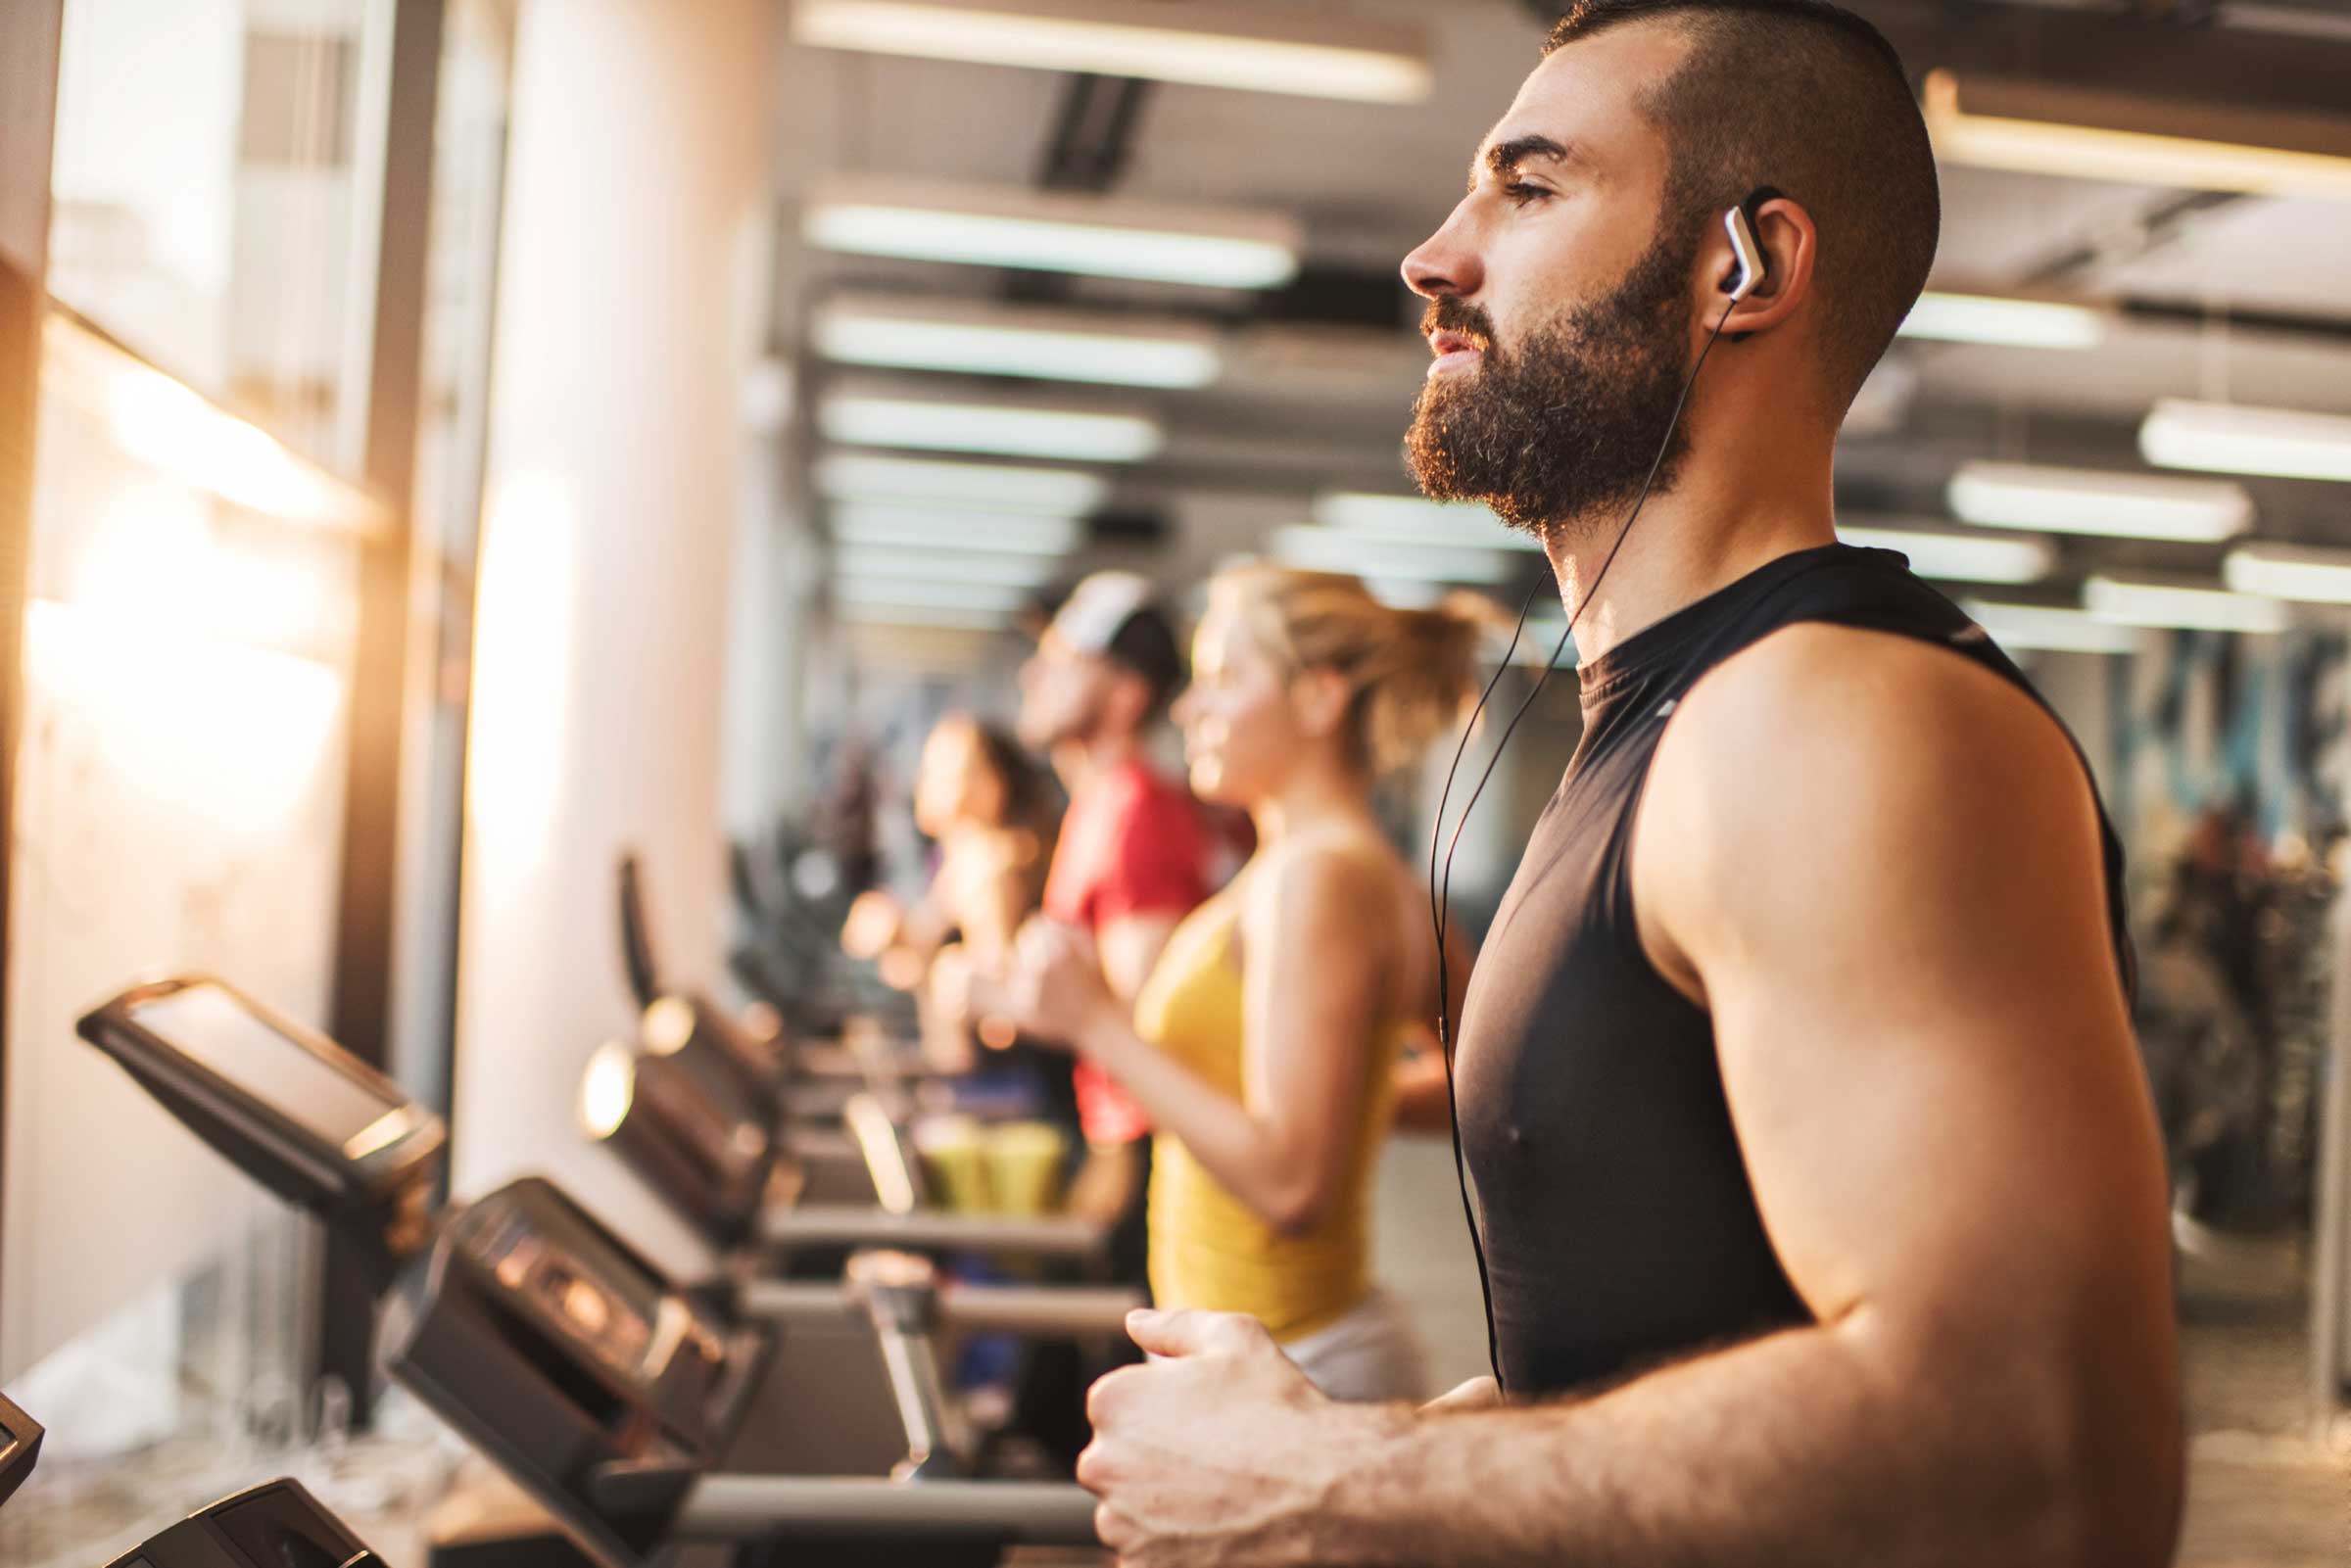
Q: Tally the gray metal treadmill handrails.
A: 3